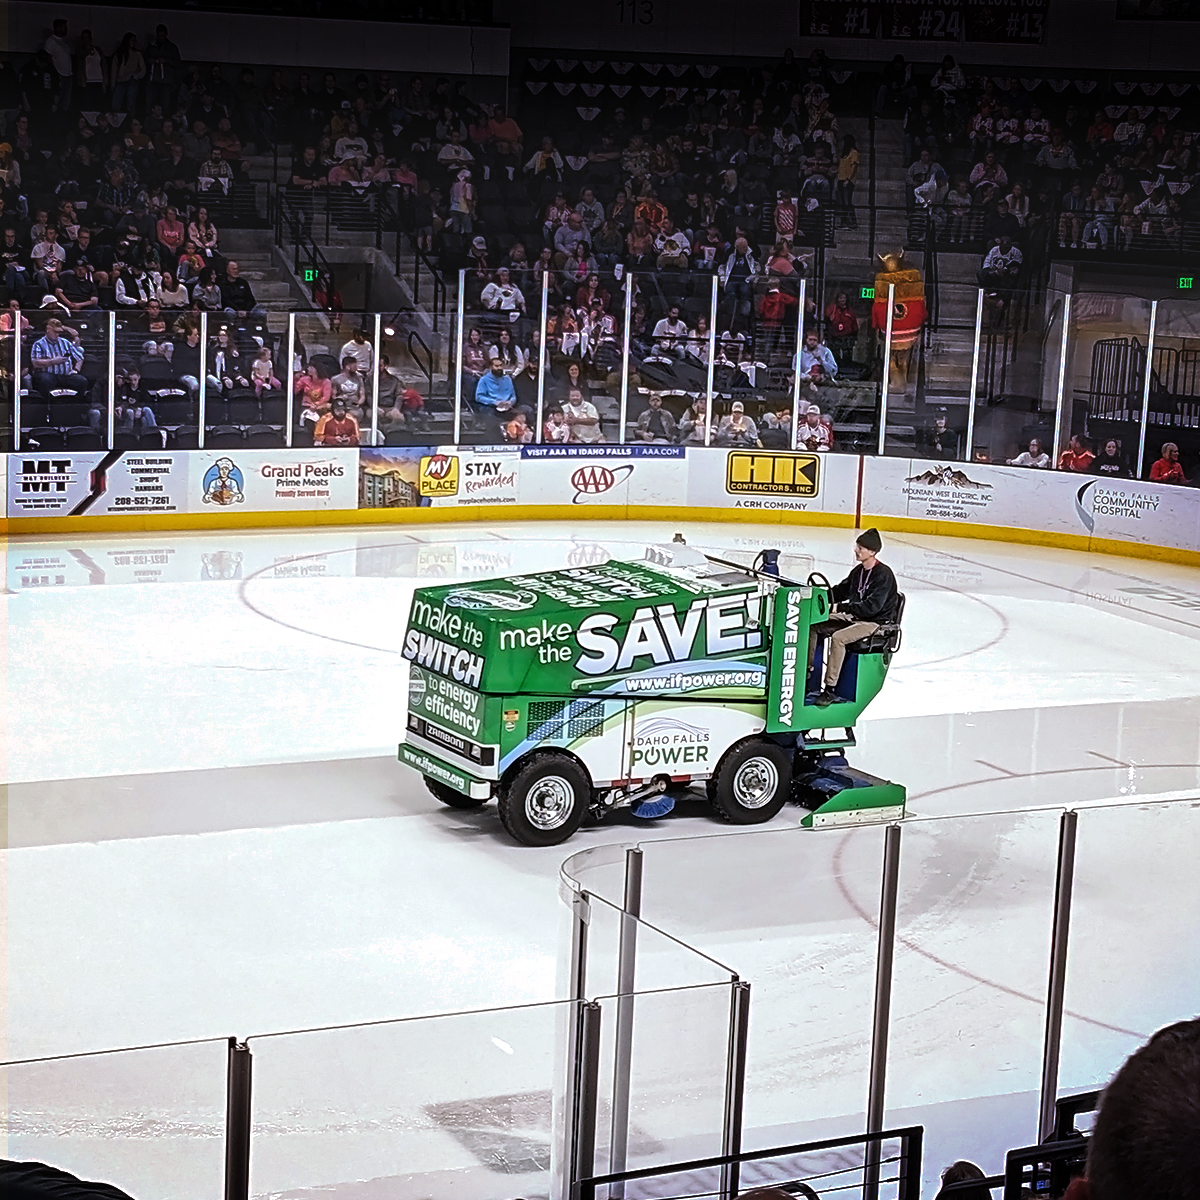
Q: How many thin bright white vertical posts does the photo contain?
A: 14